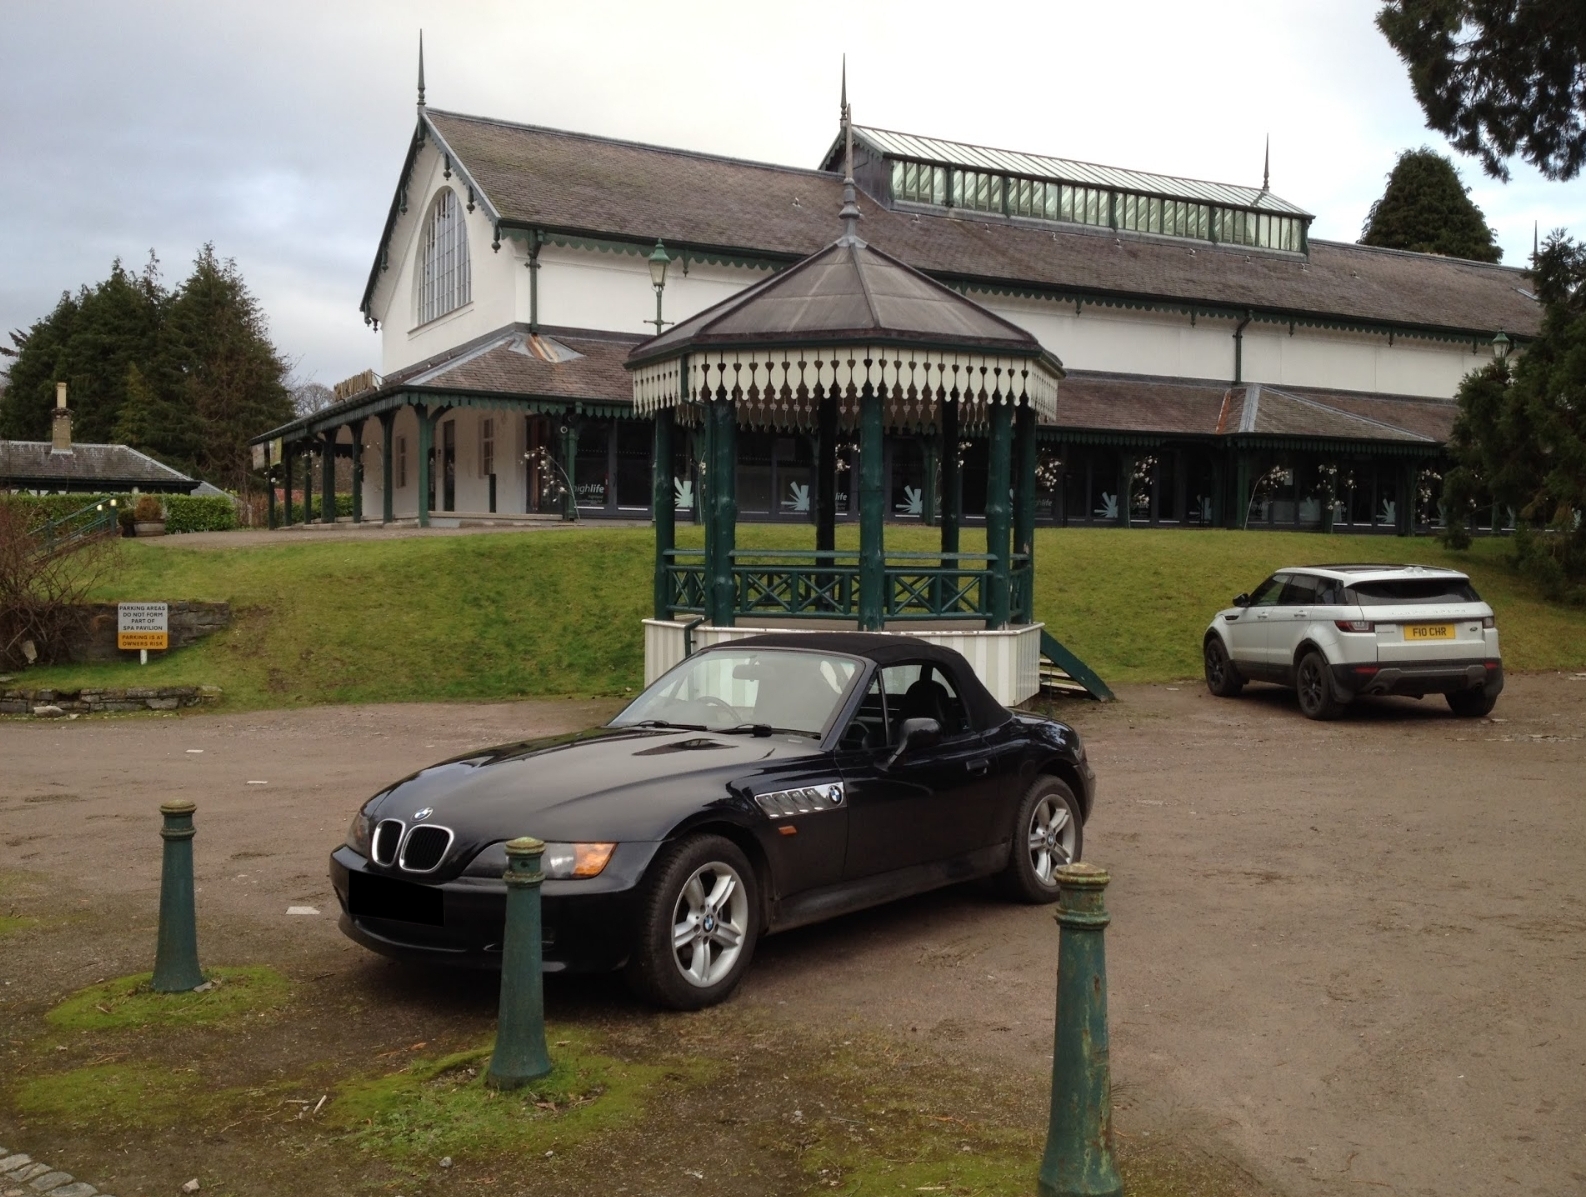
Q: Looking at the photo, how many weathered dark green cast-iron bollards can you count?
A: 3